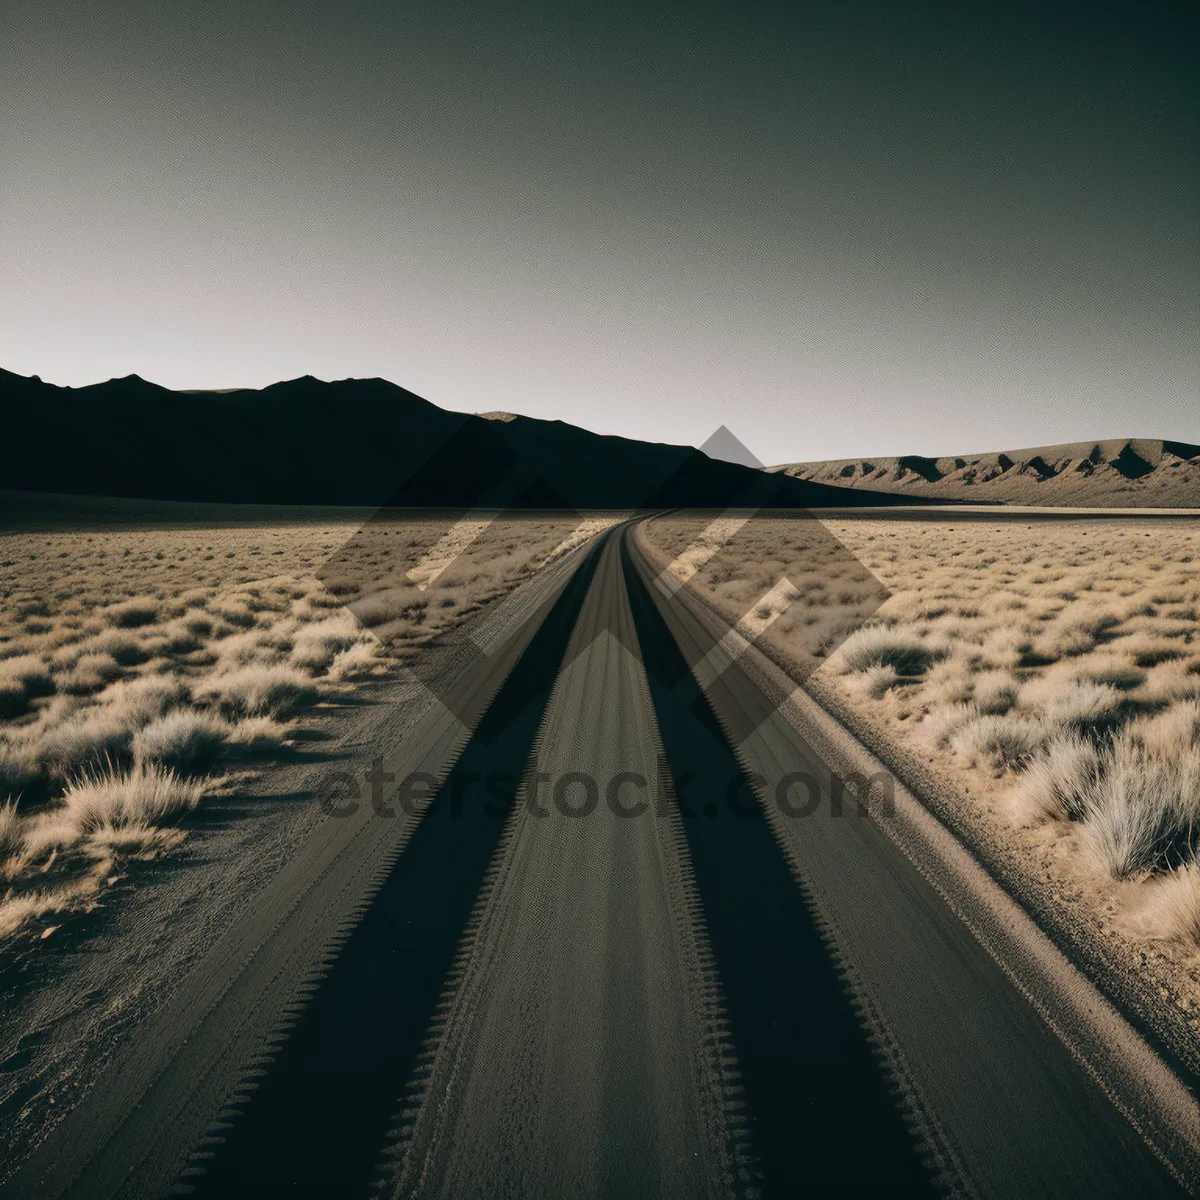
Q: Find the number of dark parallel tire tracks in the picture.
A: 2